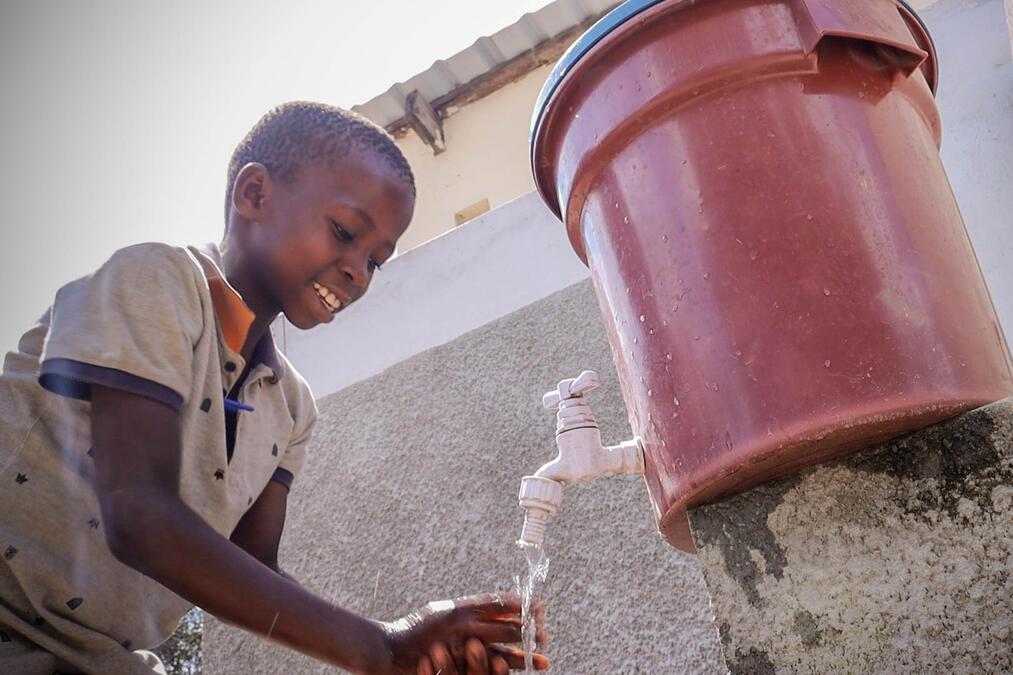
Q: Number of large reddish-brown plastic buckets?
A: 1